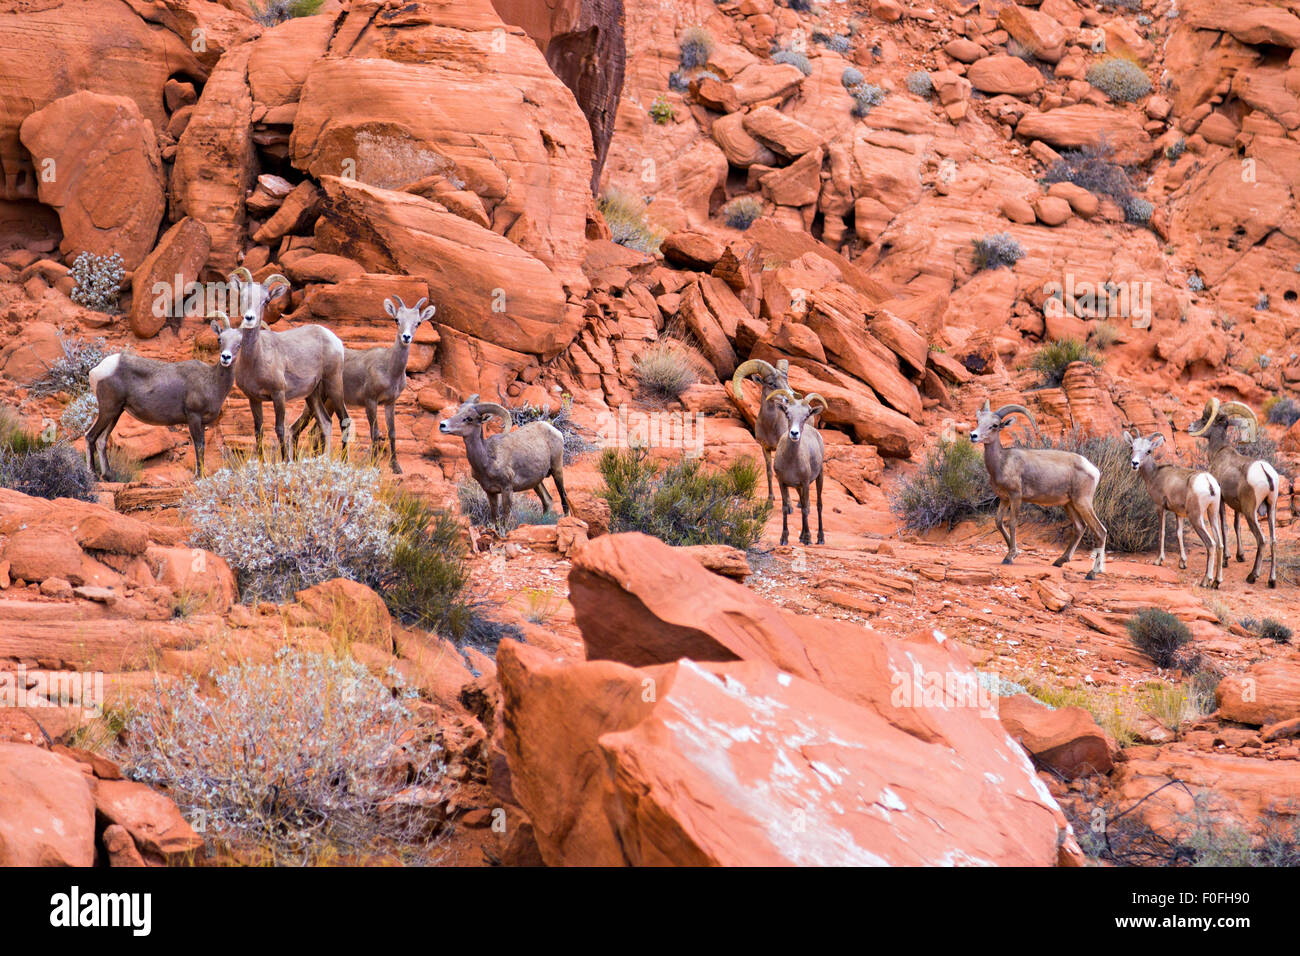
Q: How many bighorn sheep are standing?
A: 9